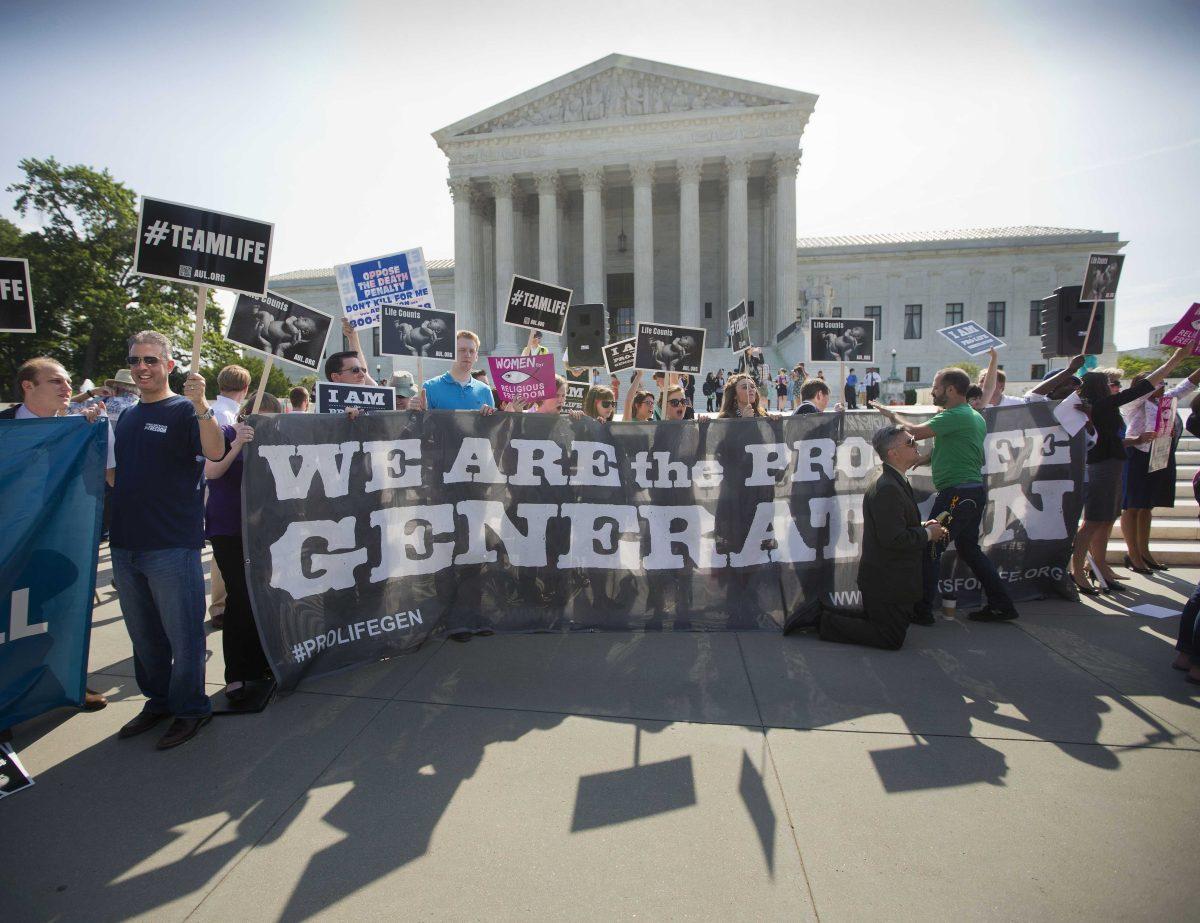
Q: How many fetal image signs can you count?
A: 5